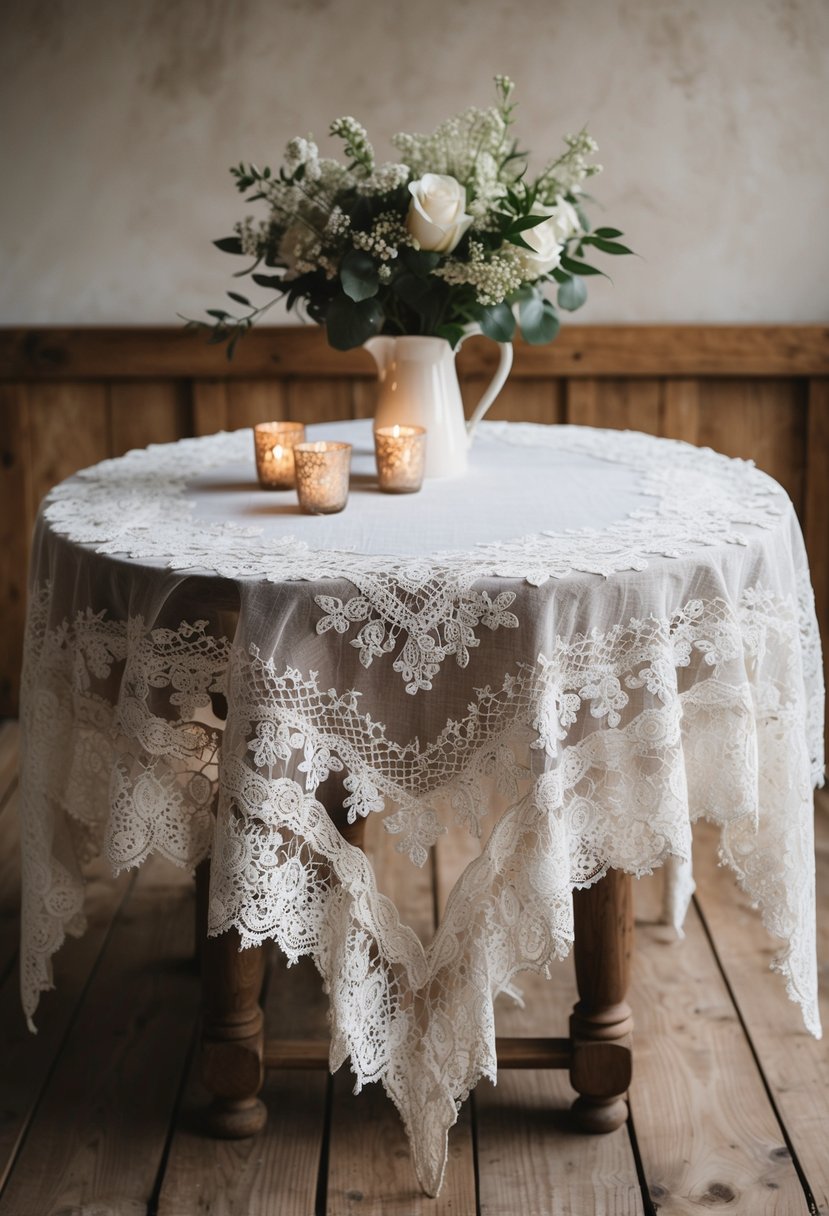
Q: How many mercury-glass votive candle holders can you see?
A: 3